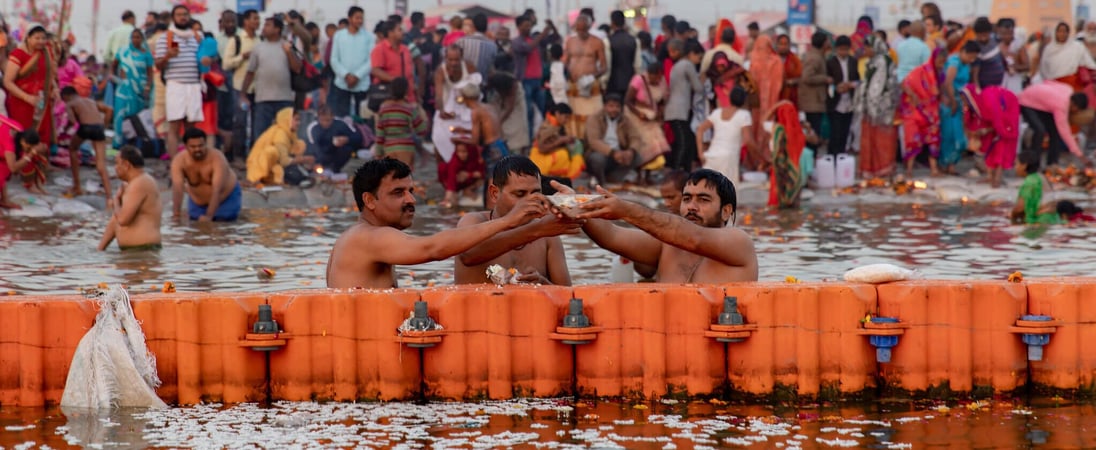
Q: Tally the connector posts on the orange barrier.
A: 6